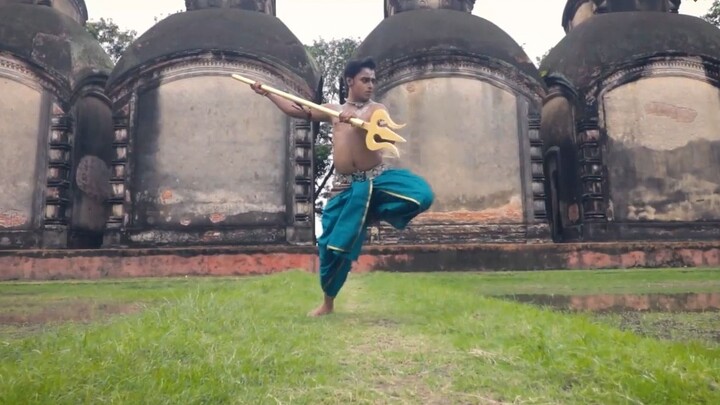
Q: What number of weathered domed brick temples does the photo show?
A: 4